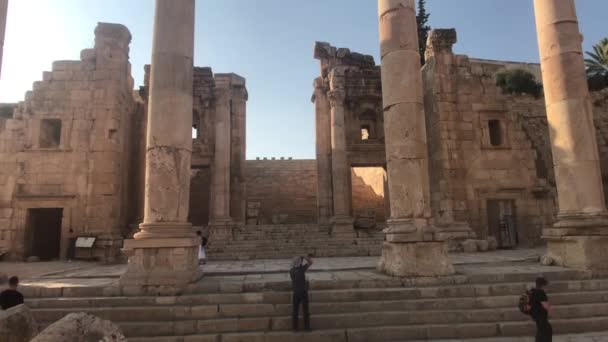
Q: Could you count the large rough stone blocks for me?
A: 2